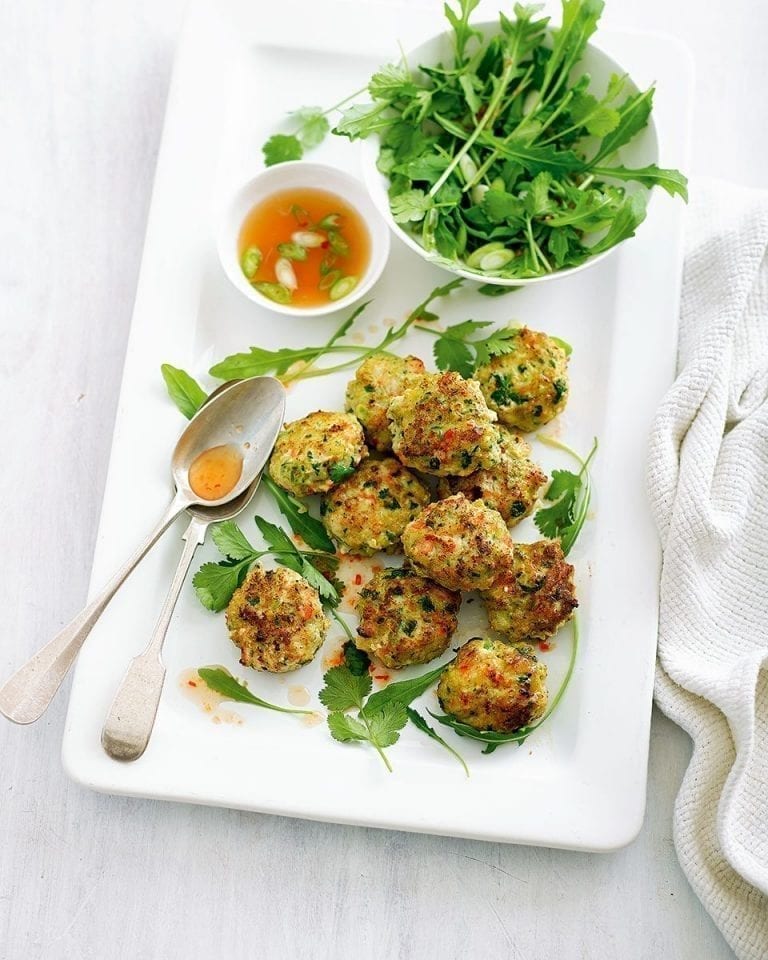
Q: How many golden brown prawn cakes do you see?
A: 11